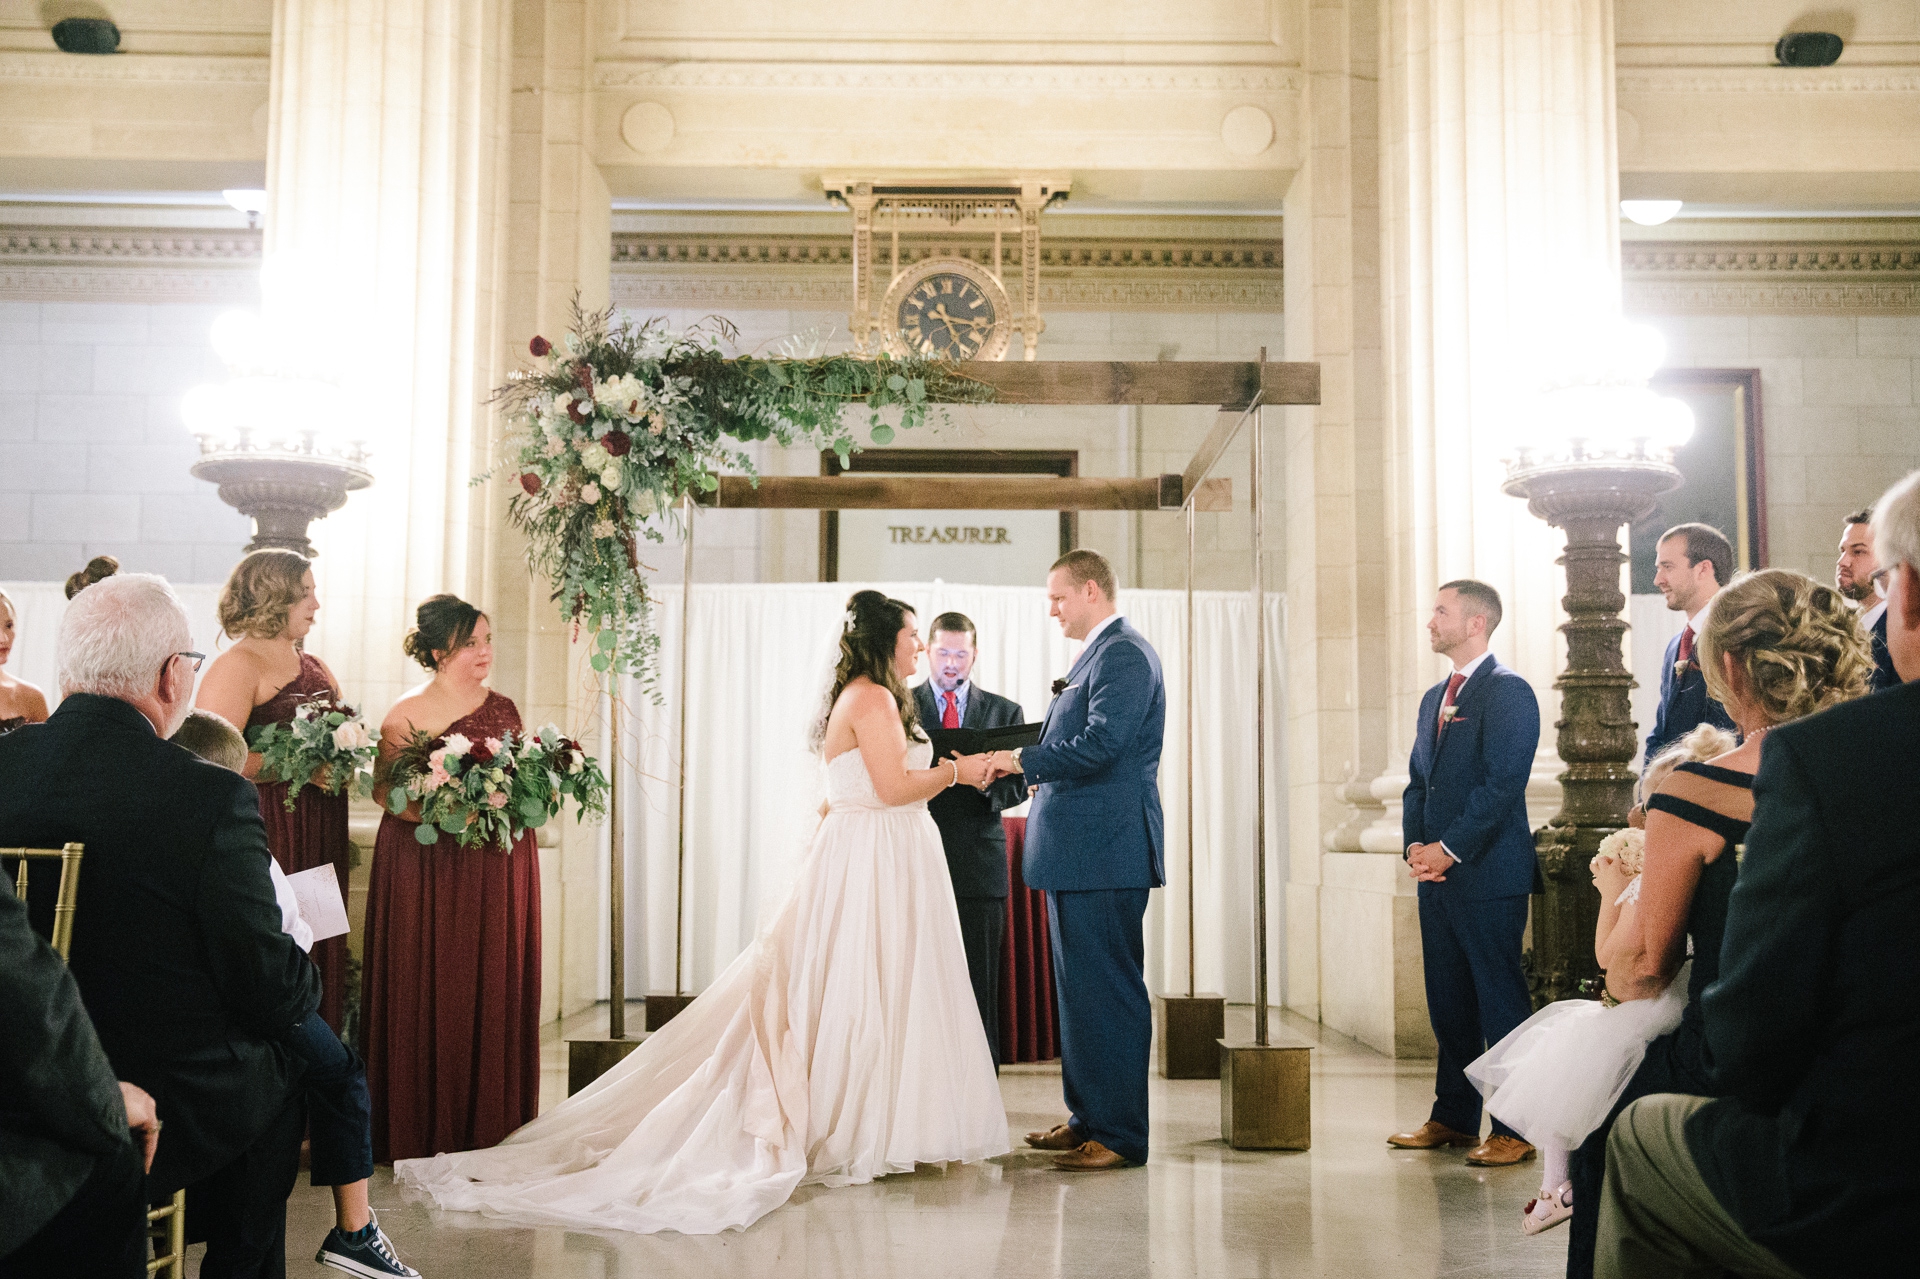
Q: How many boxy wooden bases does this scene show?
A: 4